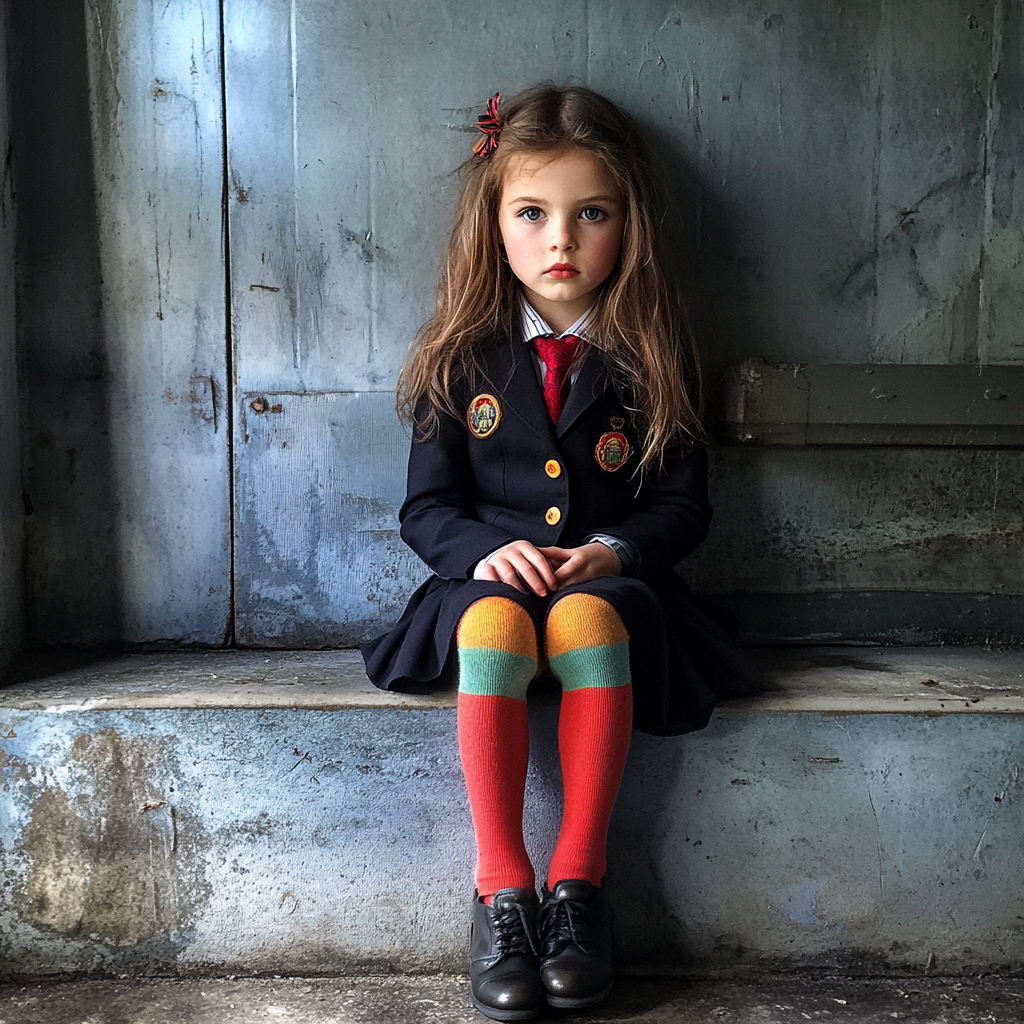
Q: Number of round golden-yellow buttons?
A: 2